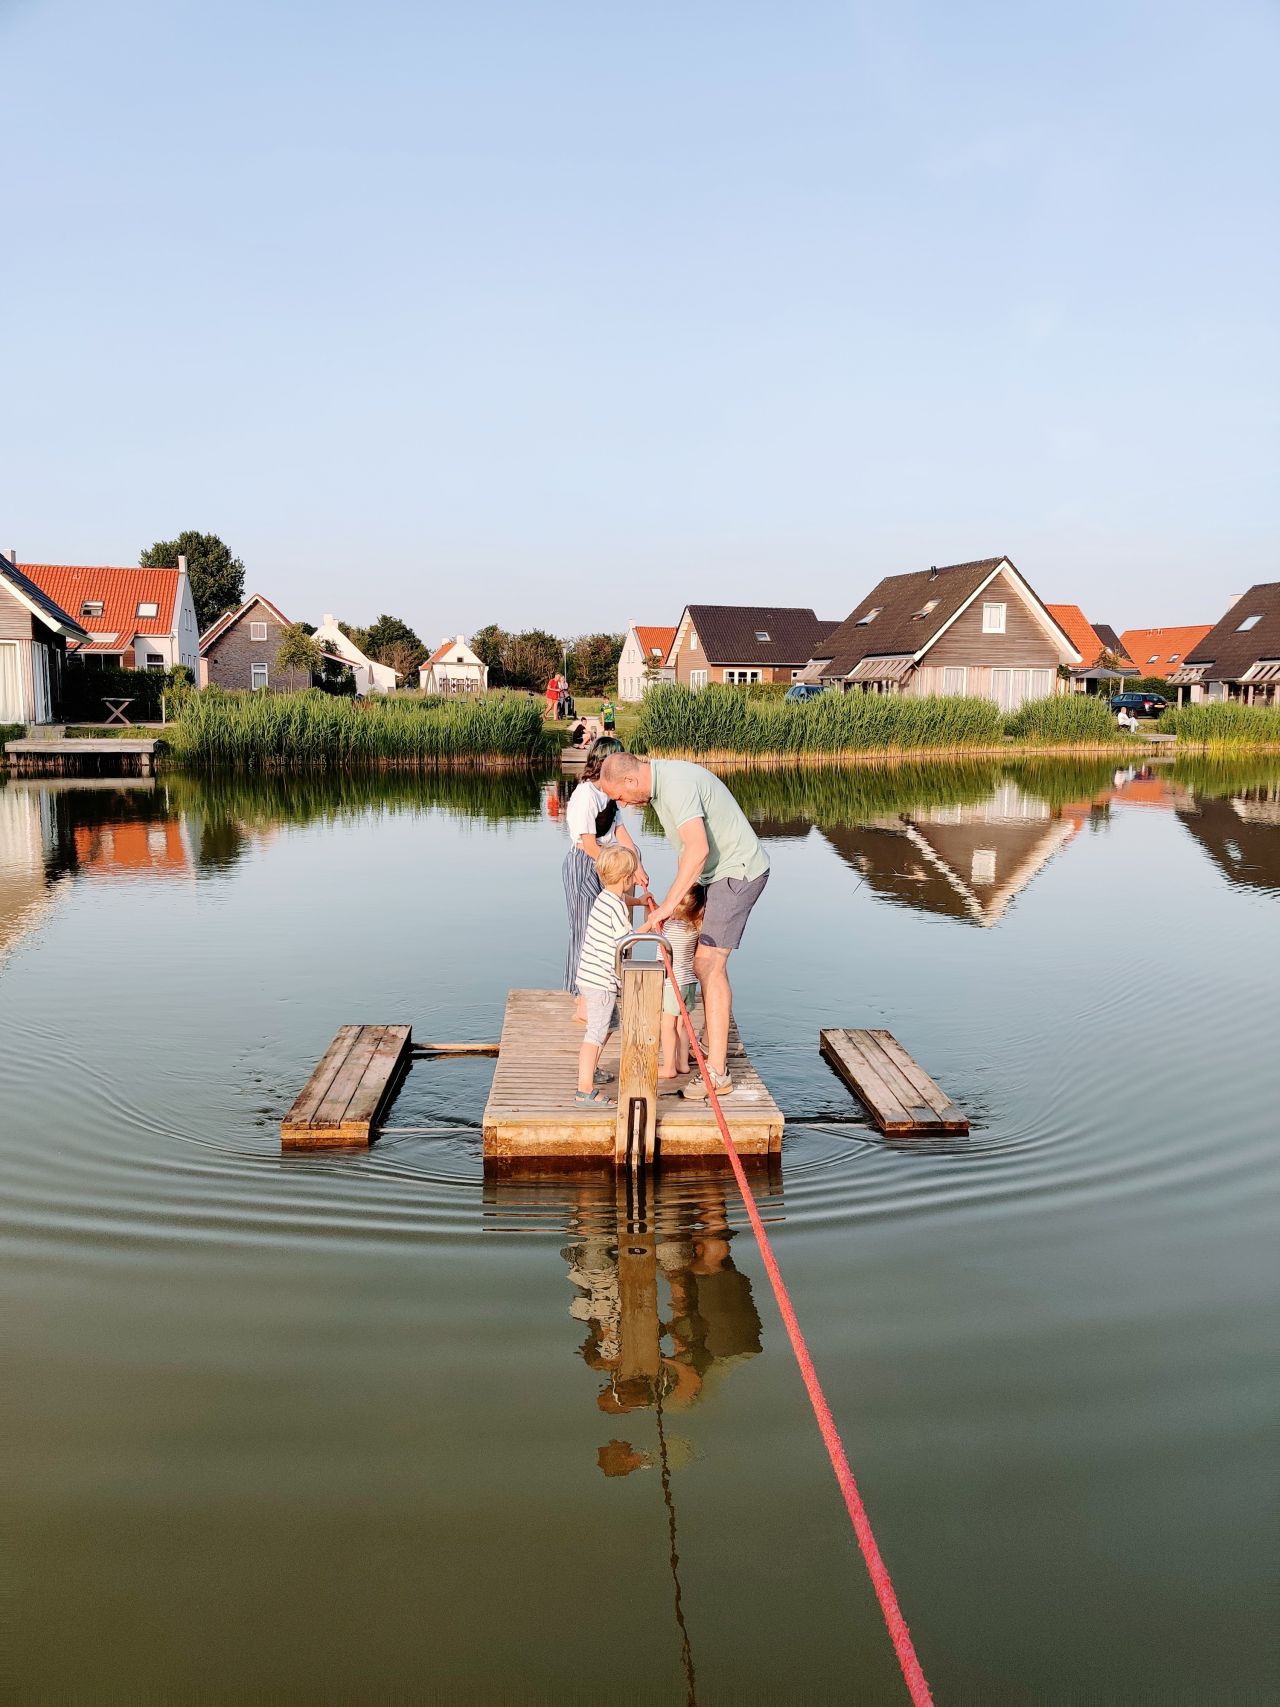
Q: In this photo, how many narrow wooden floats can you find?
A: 2